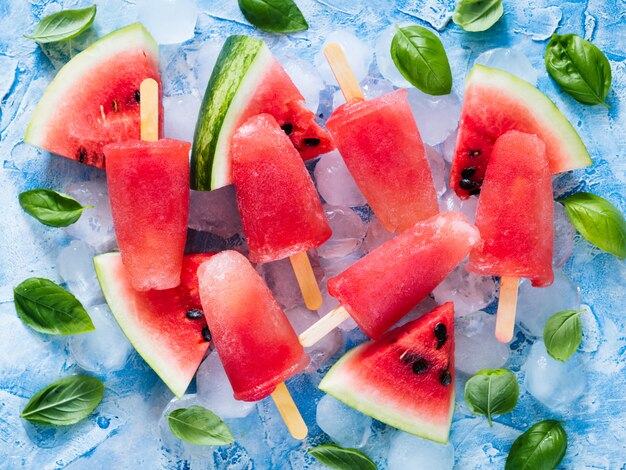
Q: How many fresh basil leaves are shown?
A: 14